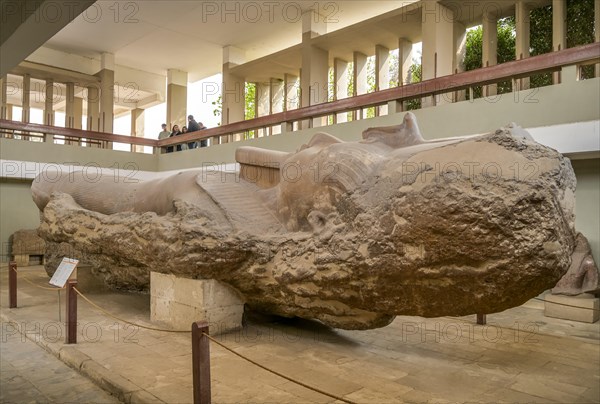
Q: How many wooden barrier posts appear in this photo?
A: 4